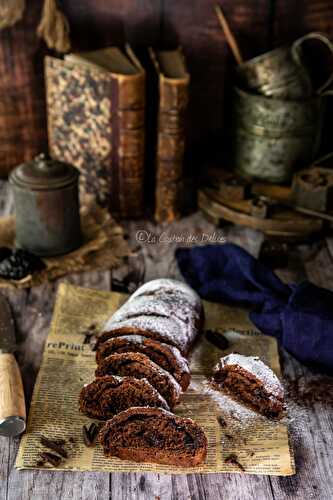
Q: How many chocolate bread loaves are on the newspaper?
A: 1